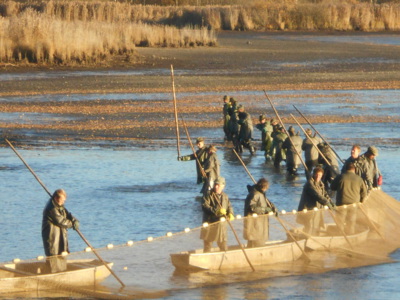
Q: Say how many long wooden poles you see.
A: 7